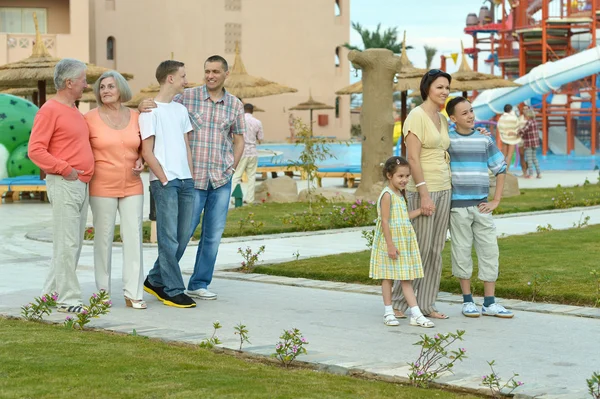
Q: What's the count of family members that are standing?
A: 7